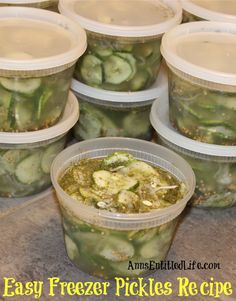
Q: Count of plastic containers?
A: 9